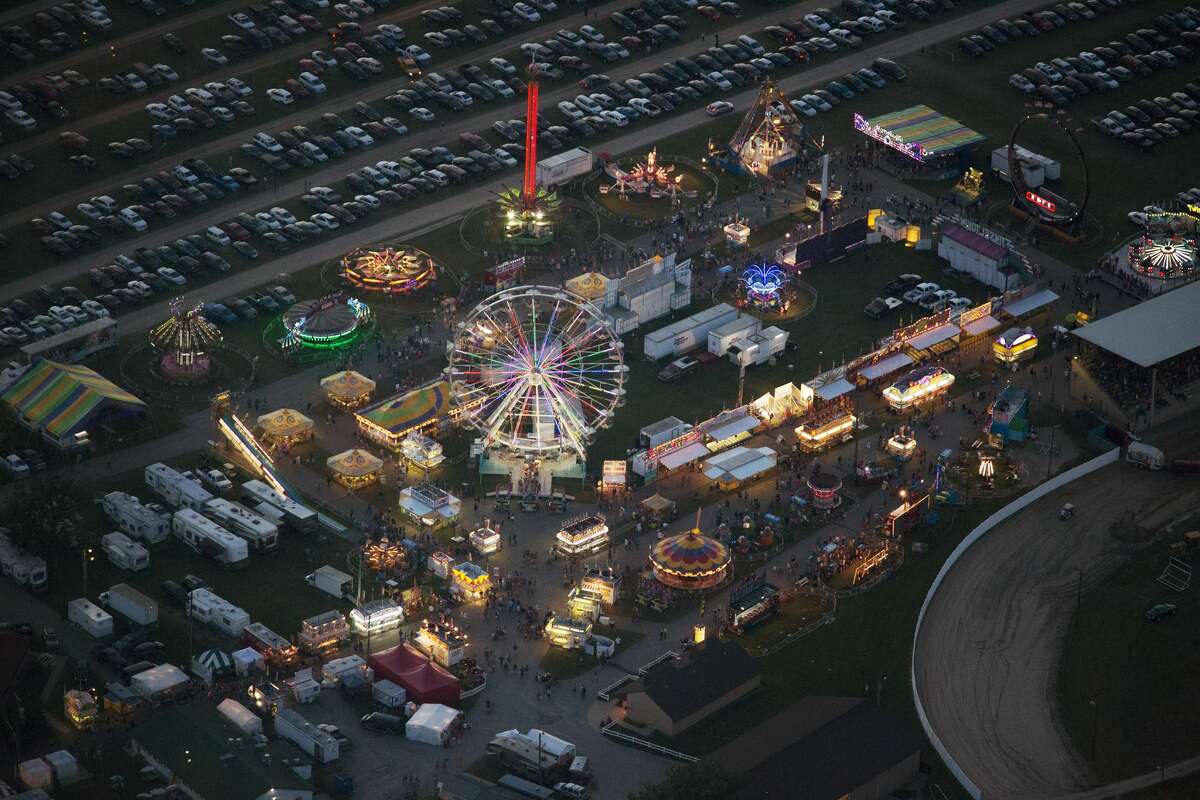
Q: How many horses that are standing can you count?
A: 0